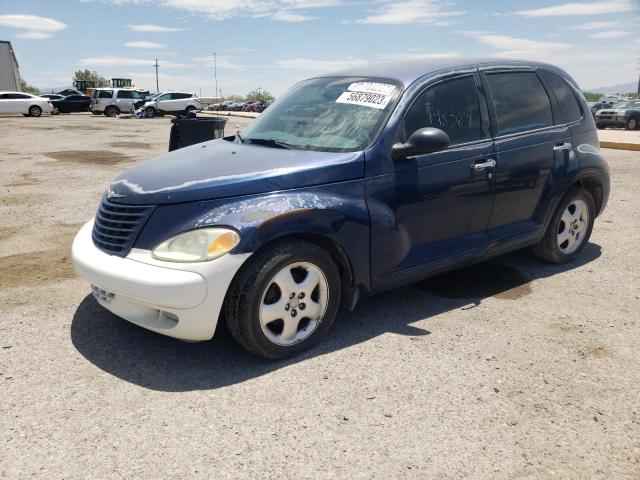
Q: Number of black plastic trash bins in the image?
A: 1